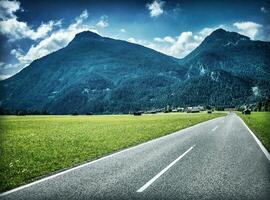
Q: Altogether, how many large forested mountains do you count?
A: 2